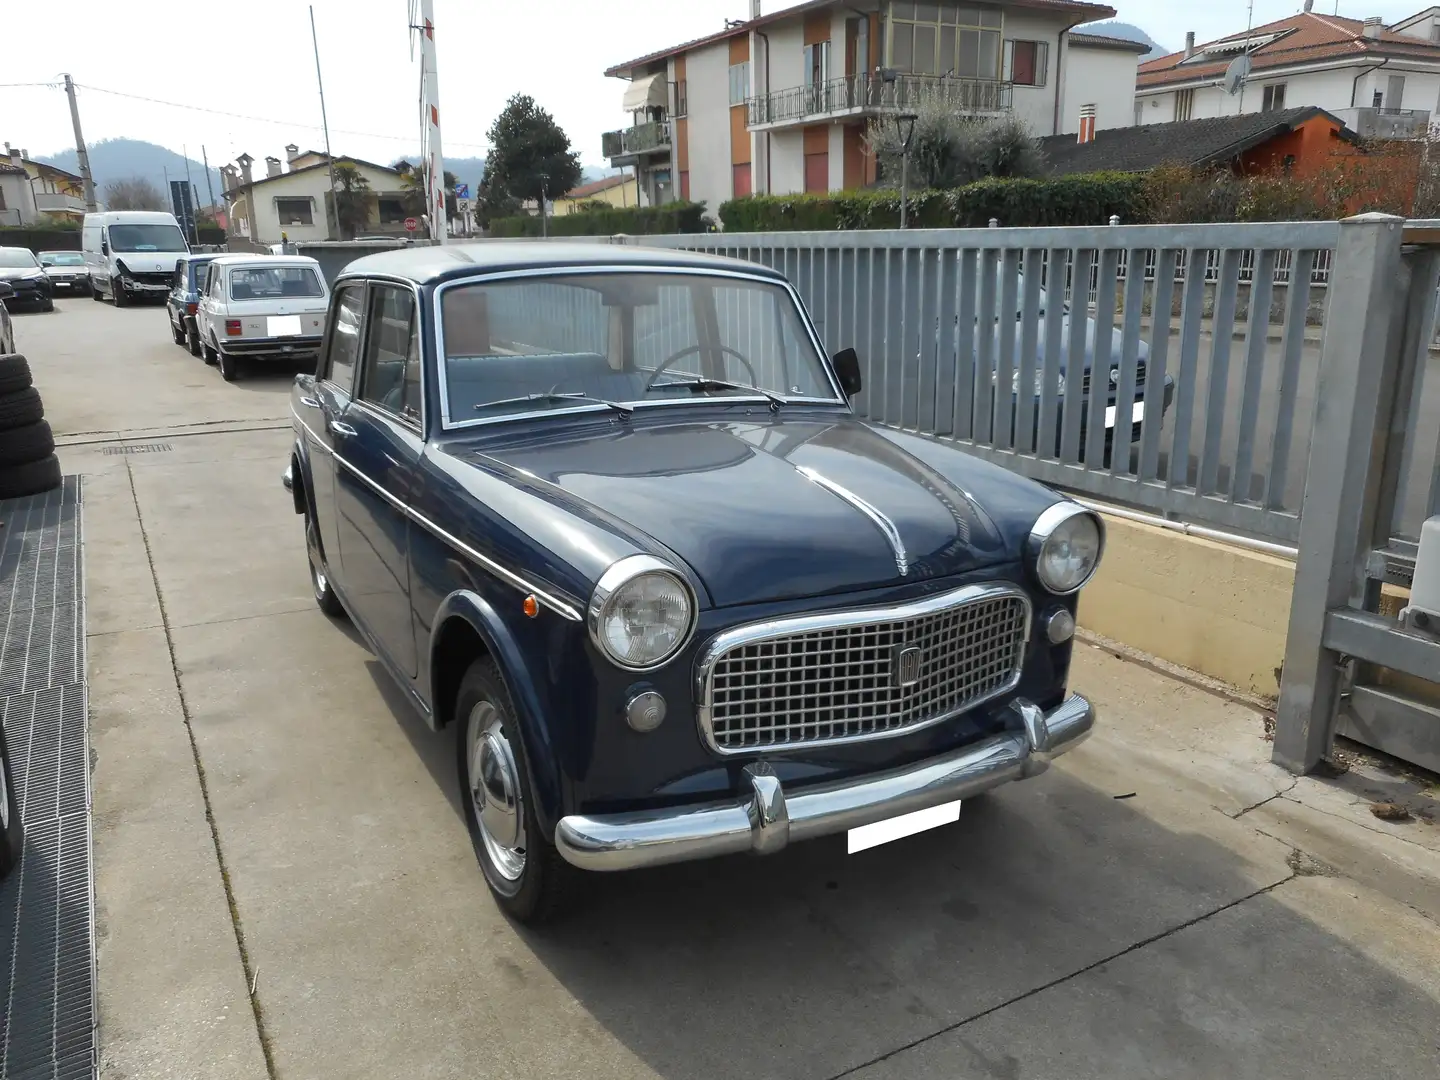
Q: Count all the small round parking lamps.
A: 2